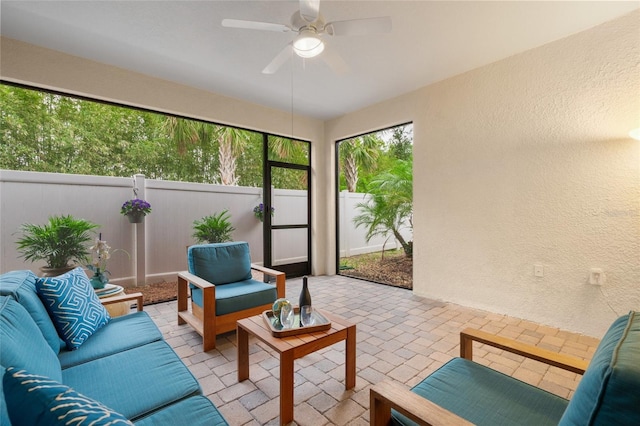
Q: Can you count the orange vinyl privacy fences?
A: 0